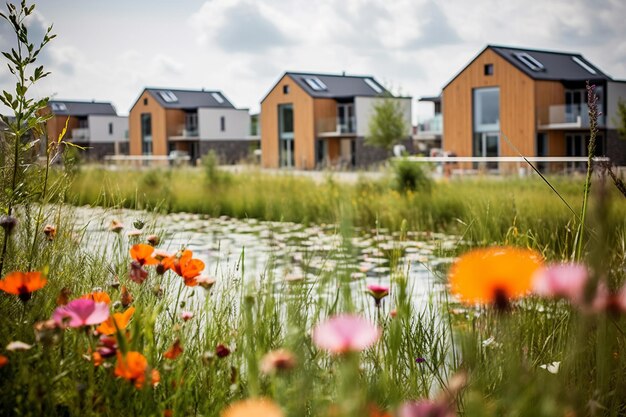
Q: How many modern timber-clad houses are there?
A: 4